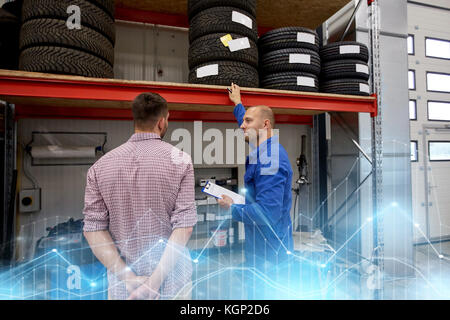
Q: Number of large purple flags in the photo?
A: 0